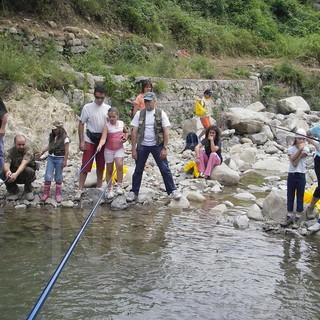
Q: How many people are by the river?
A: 11